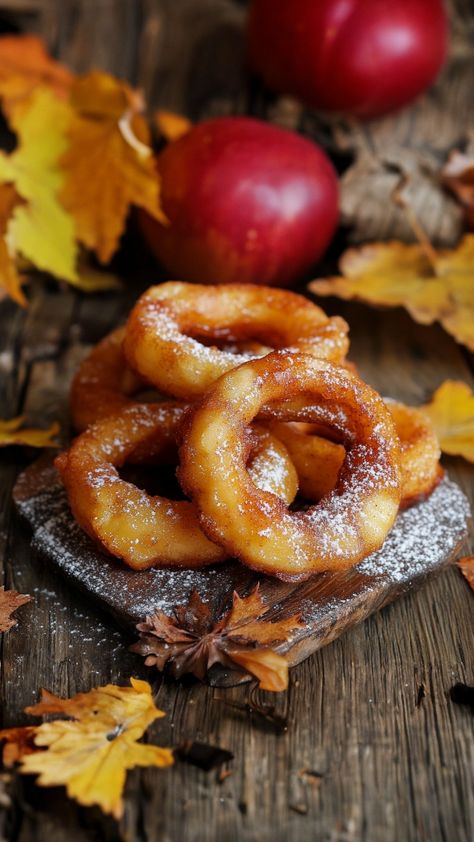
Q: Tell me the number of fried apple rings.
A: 5